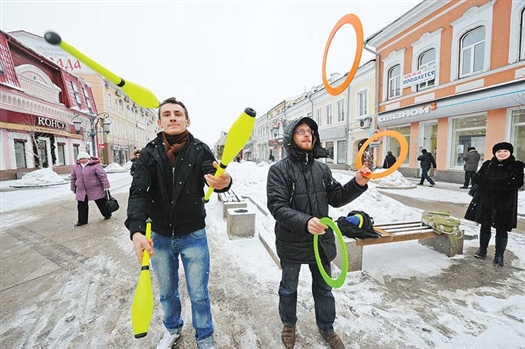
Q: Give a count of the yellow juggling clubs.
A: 3